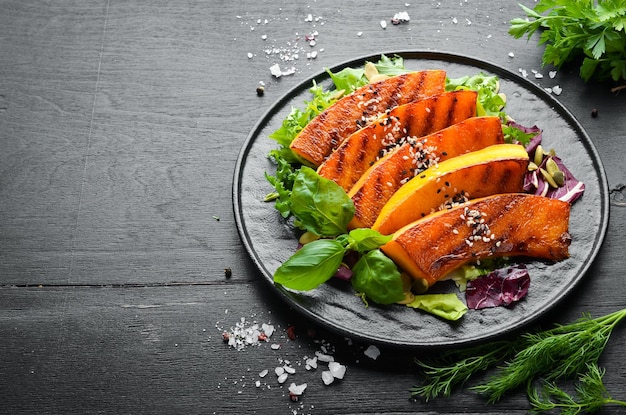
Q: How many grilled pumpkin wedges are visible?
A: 5